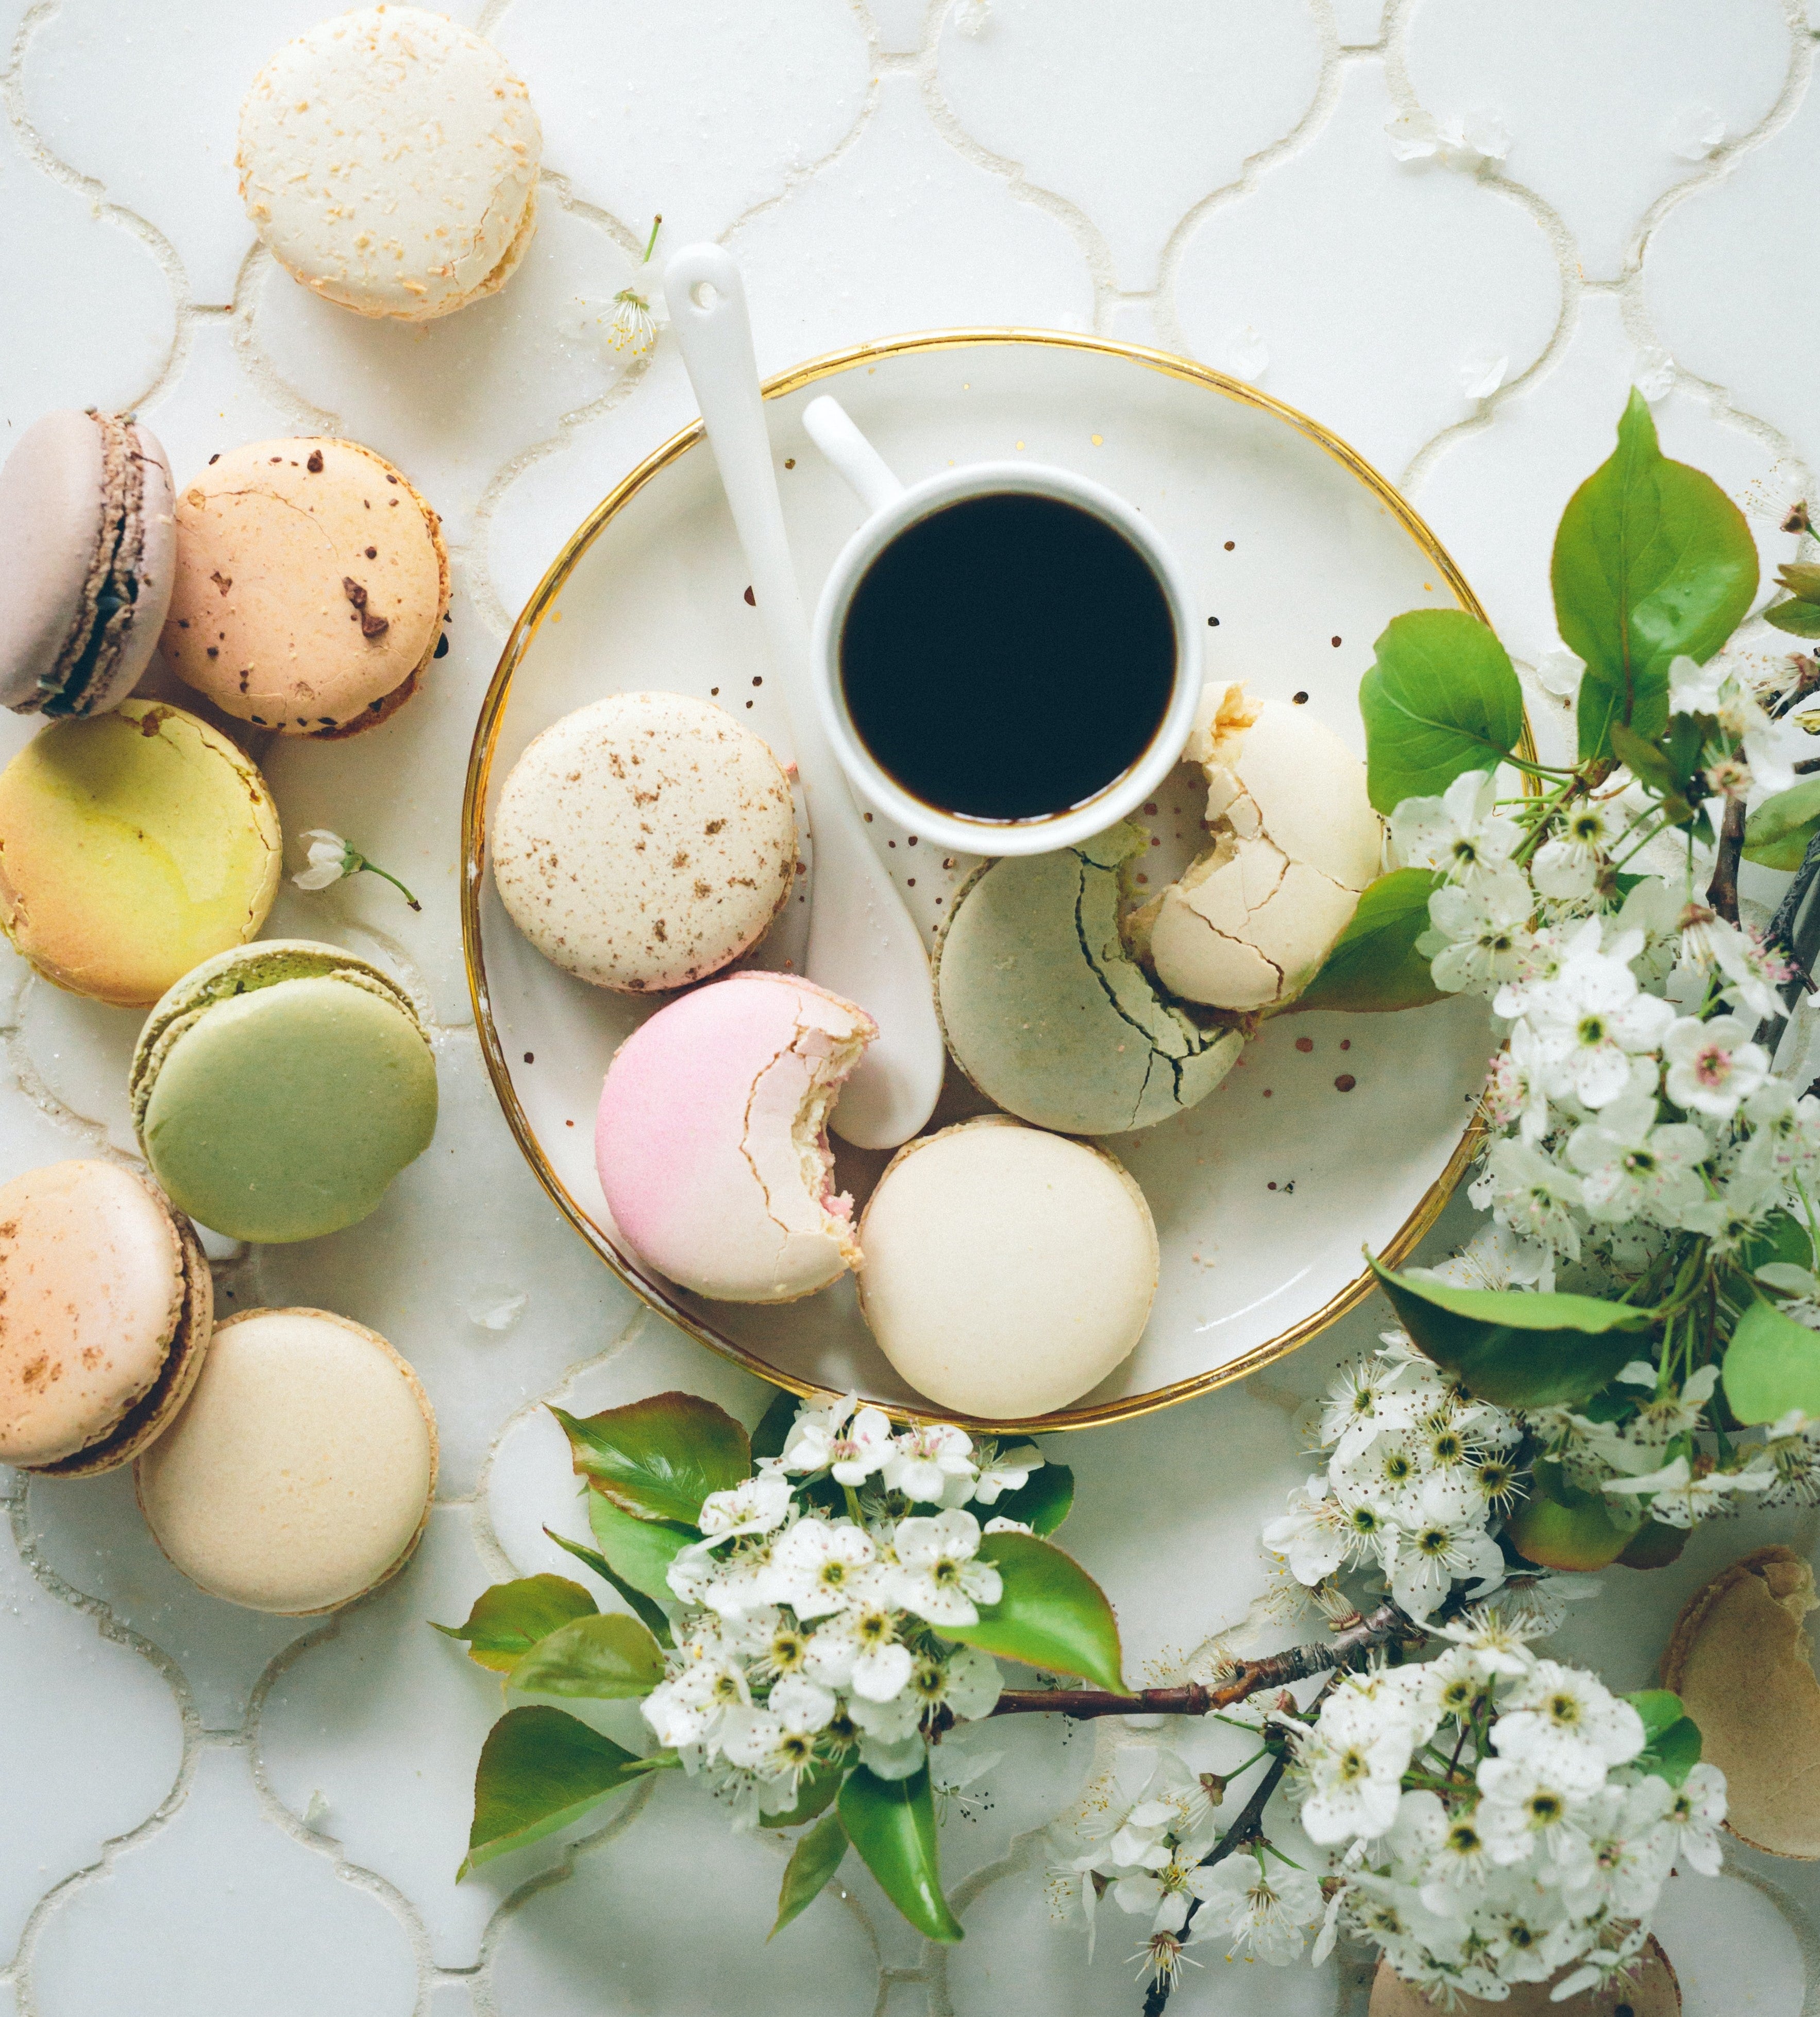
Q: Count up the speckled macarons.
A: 4